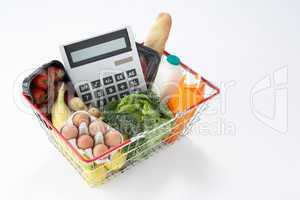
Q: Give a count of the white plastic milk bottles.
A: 1